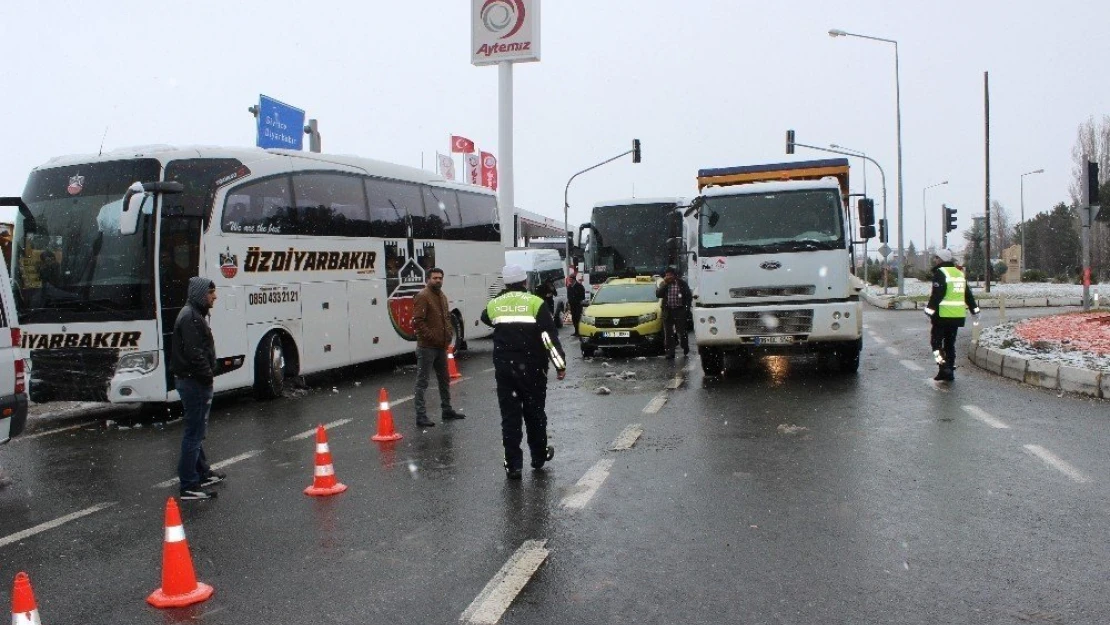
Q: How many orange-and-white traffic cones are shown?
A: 5